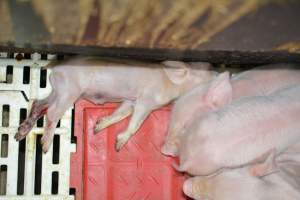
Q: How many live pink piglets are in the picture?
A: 3